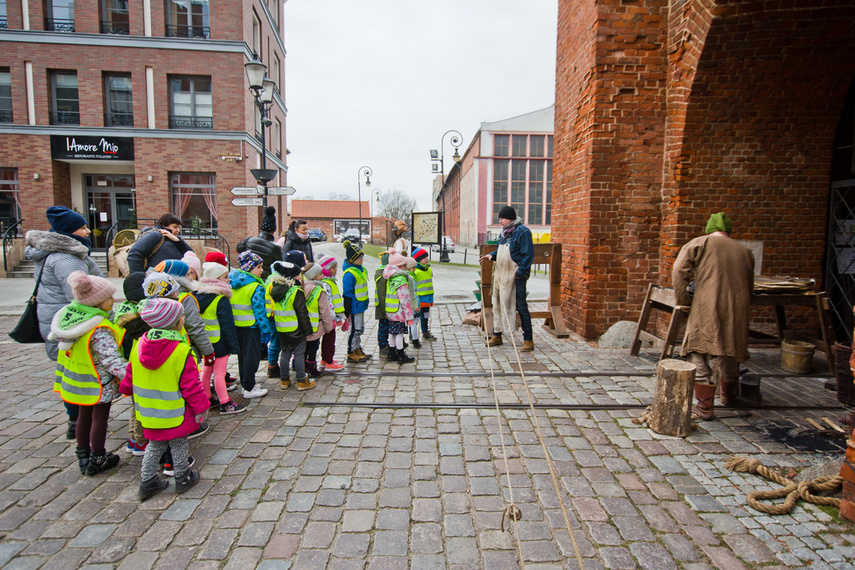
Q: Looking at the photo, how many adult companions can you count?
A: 4